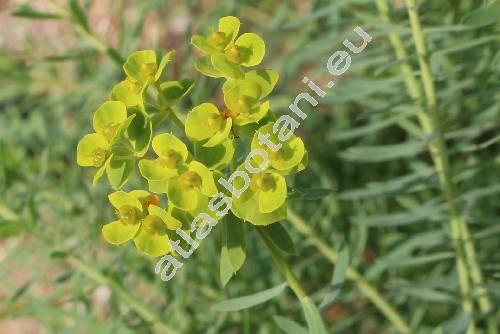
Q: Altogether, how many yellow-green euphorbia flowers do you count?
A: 14